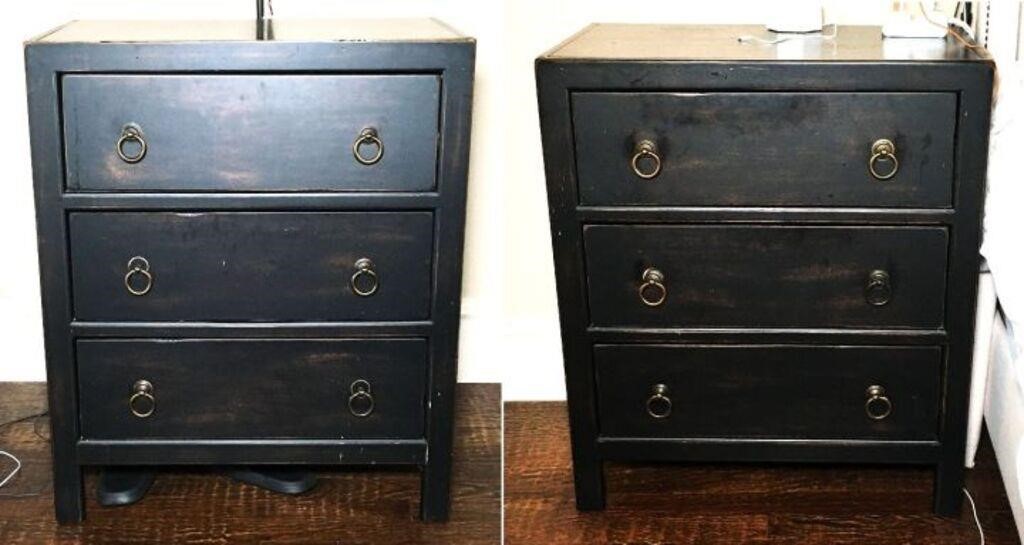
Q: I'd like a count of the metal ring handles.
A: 12